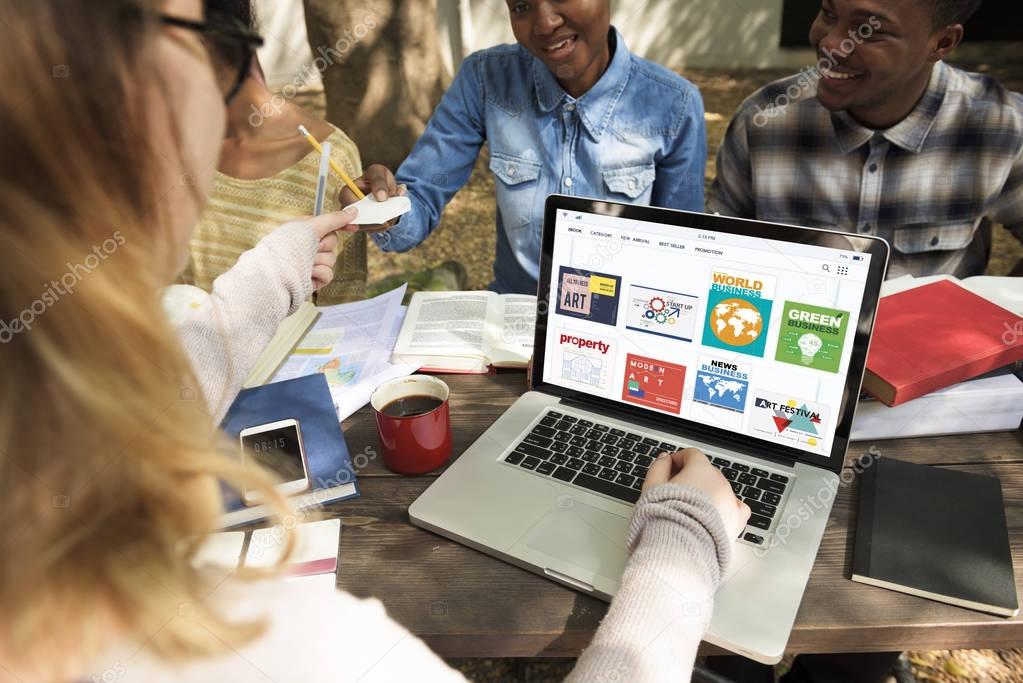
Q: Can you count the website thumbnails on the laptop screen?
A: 8